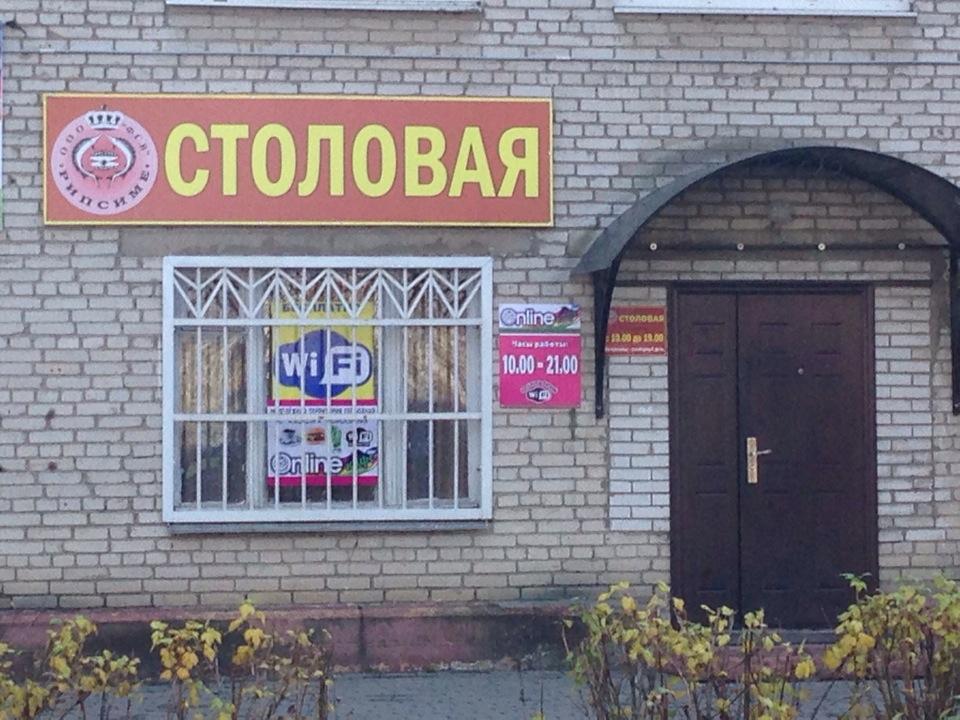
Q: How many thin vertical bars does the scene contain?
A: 11